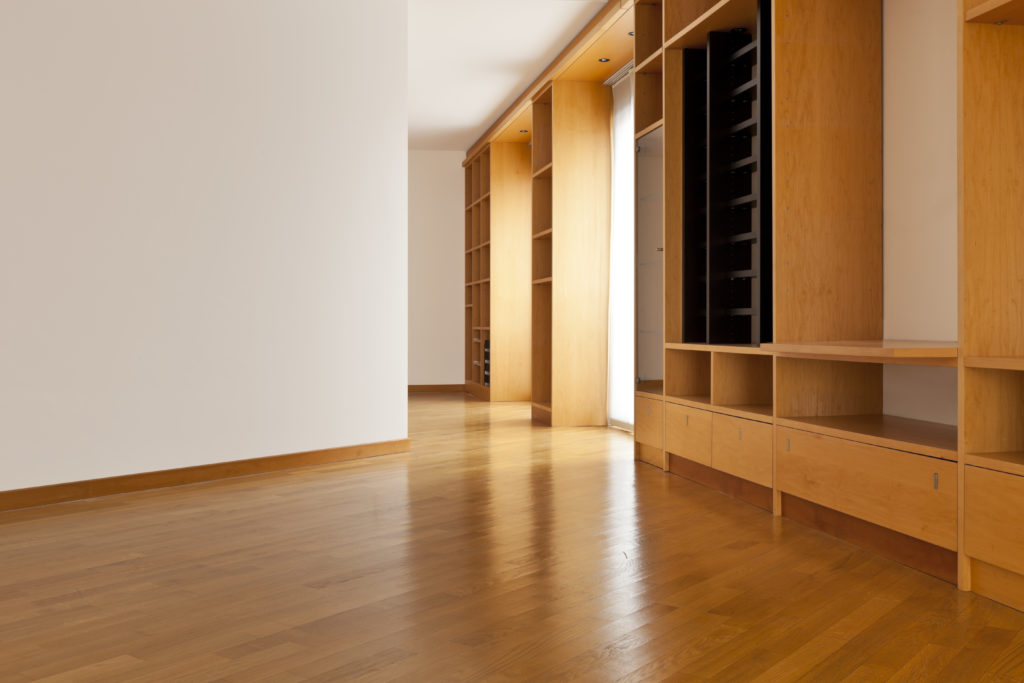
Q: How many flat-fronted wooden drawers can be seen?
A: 5